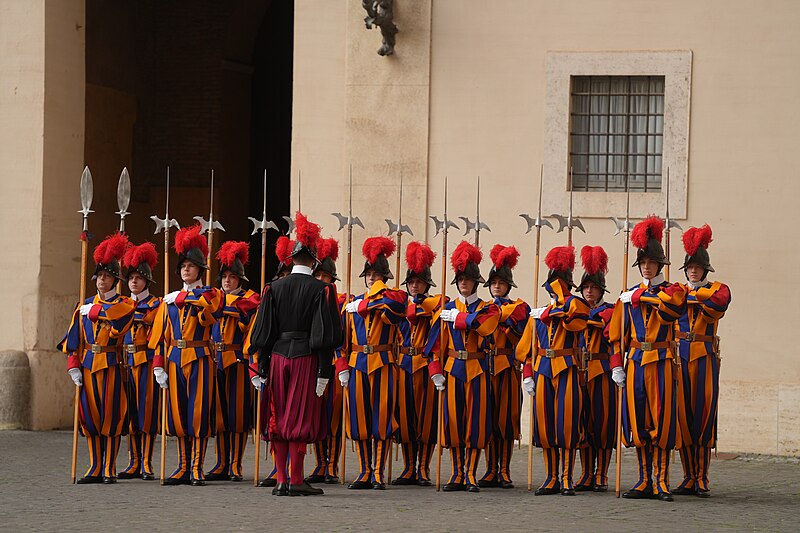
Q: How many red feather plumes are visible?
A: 15